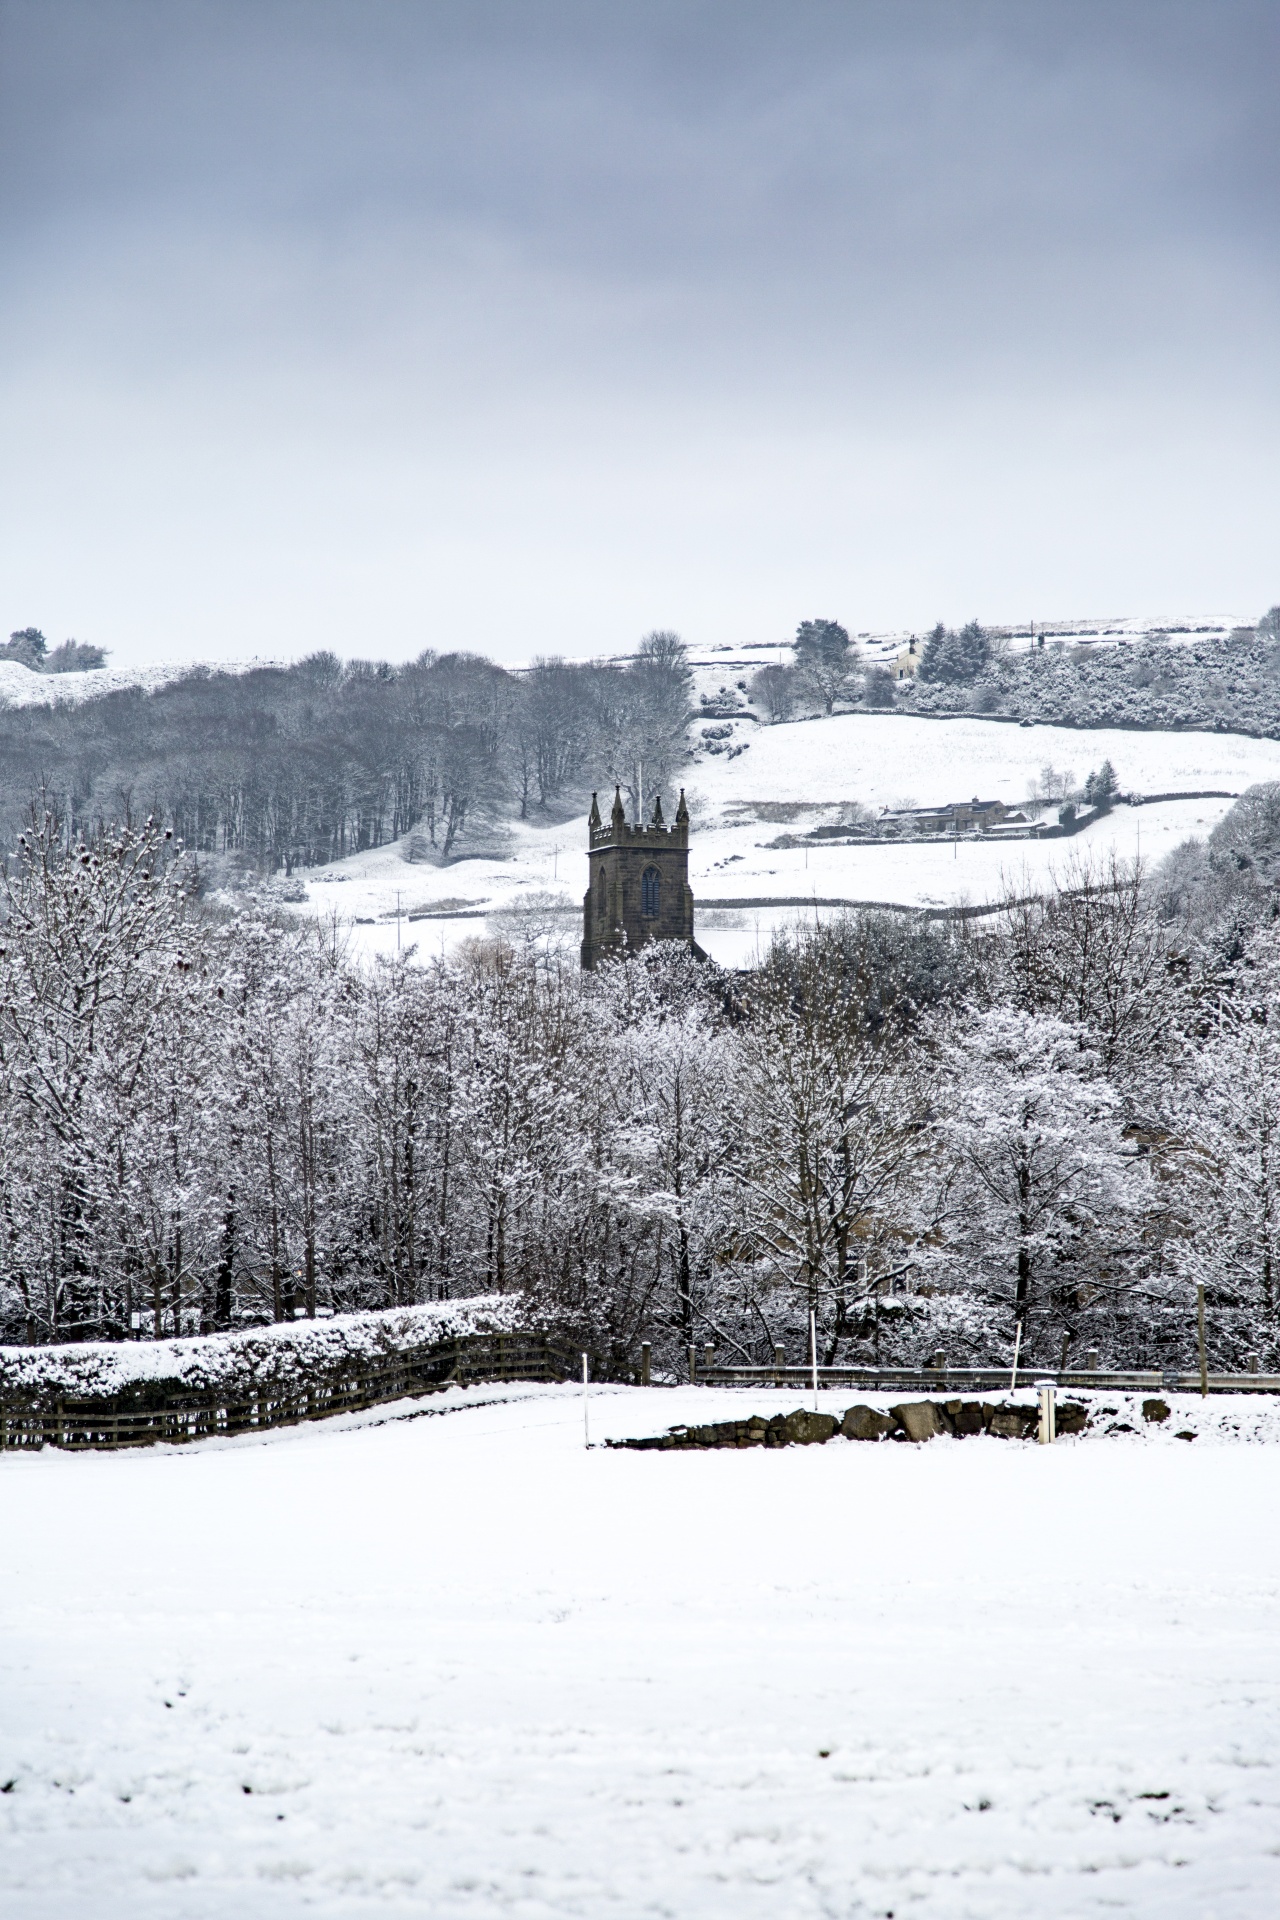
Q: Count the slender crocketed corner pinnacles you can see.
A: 4